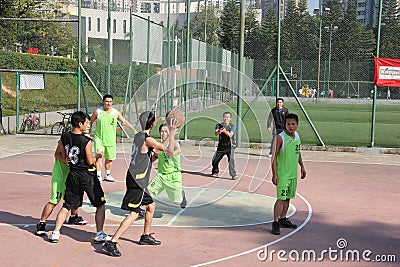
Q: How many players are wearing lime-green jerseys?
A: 4